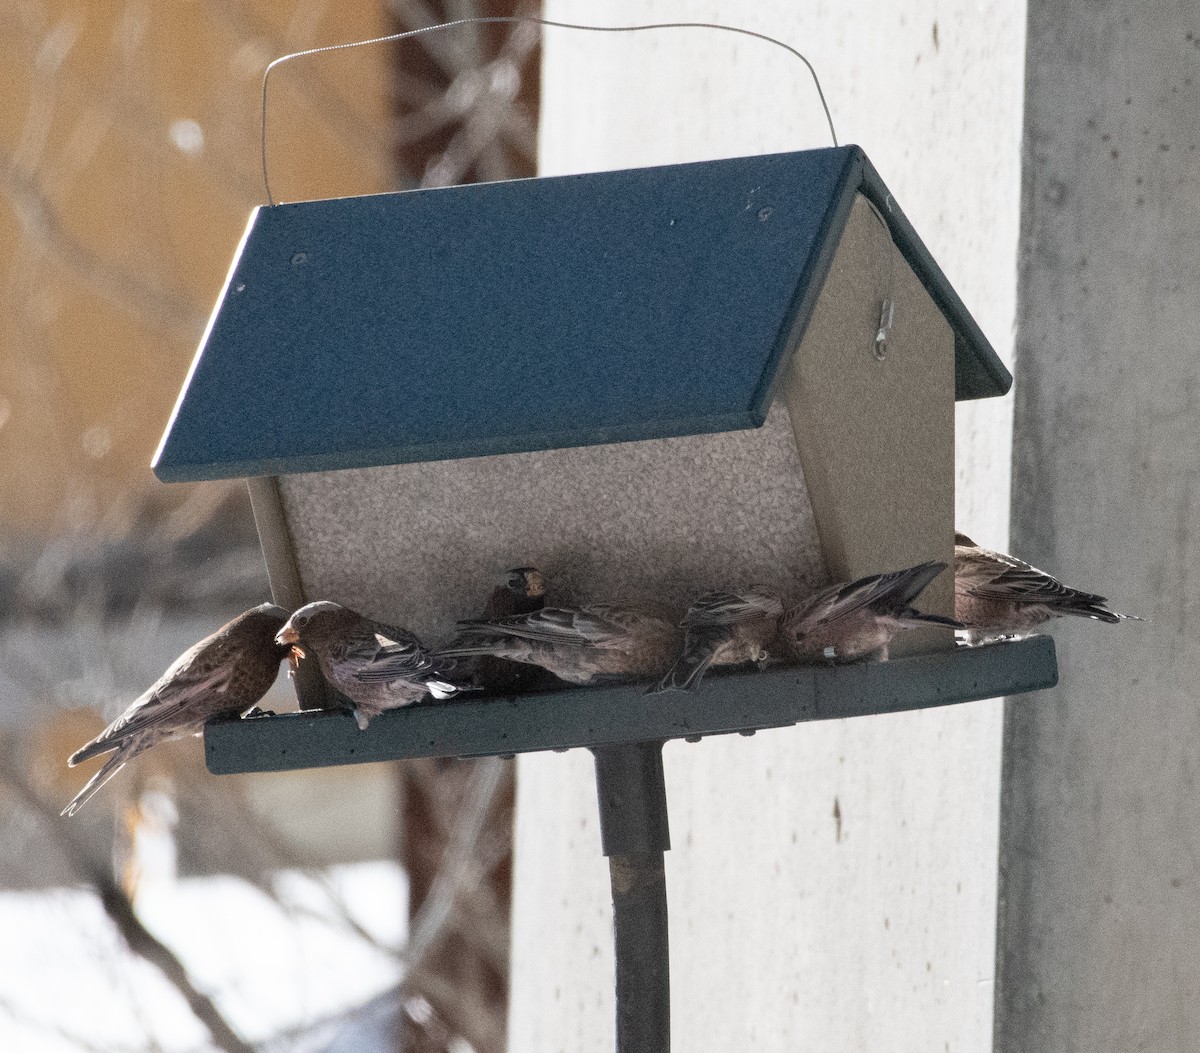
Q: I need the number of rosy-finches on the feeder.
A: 7